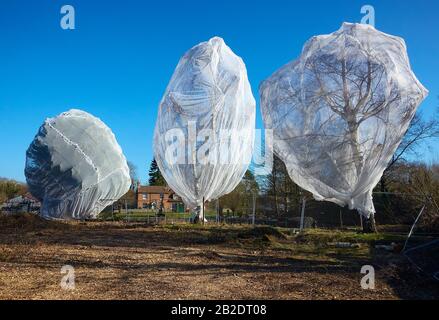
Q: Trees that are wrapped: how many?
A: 3